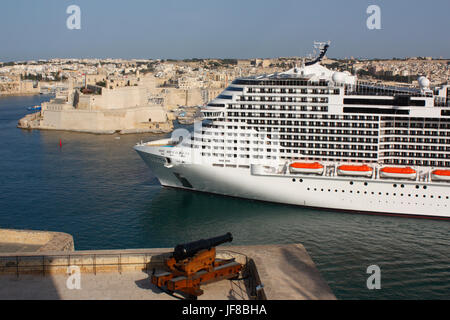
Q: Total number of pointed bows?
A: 1